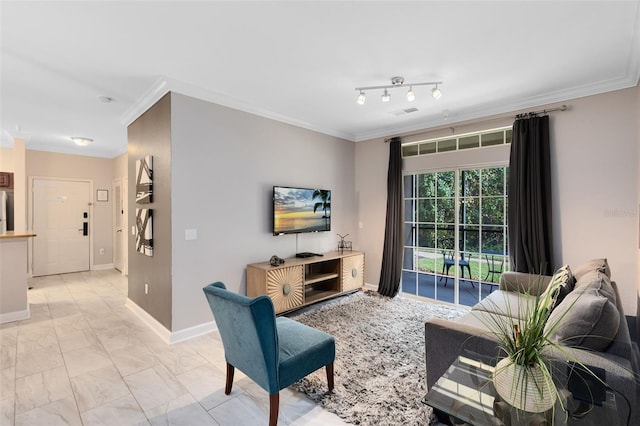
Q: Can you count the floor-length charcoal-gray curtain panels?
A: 2